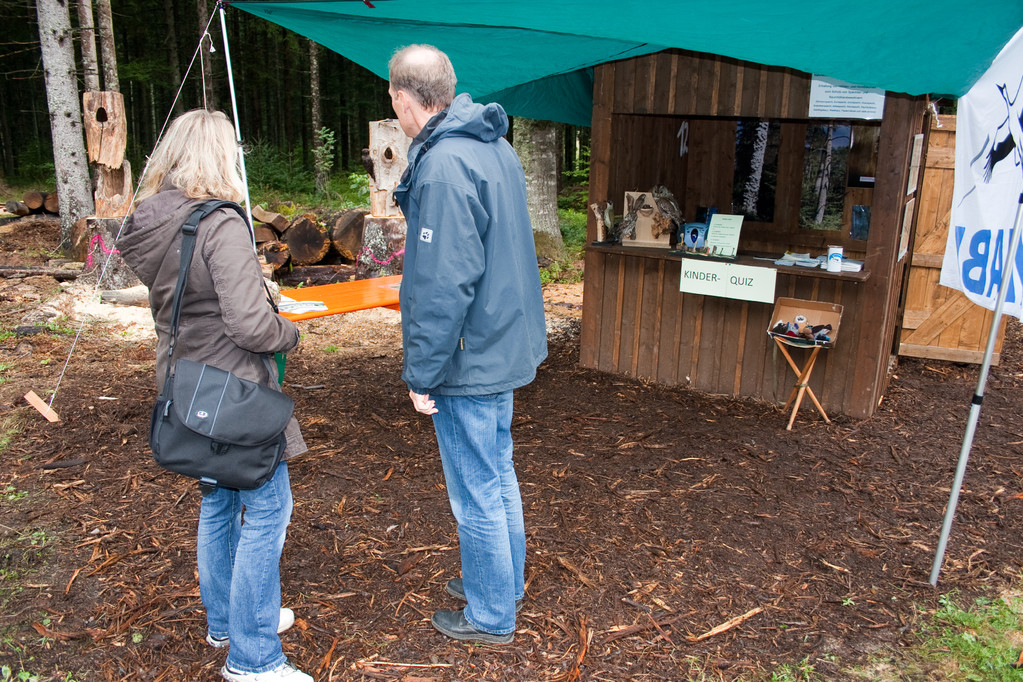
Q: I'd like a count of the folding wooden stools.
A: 1